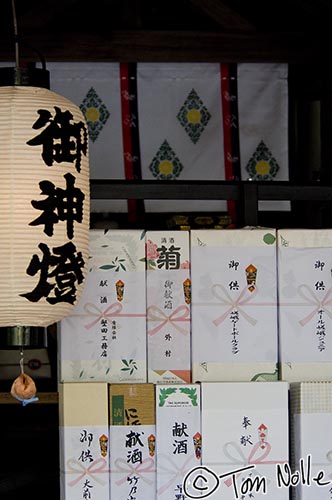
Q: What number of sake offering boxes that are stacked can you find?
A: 9